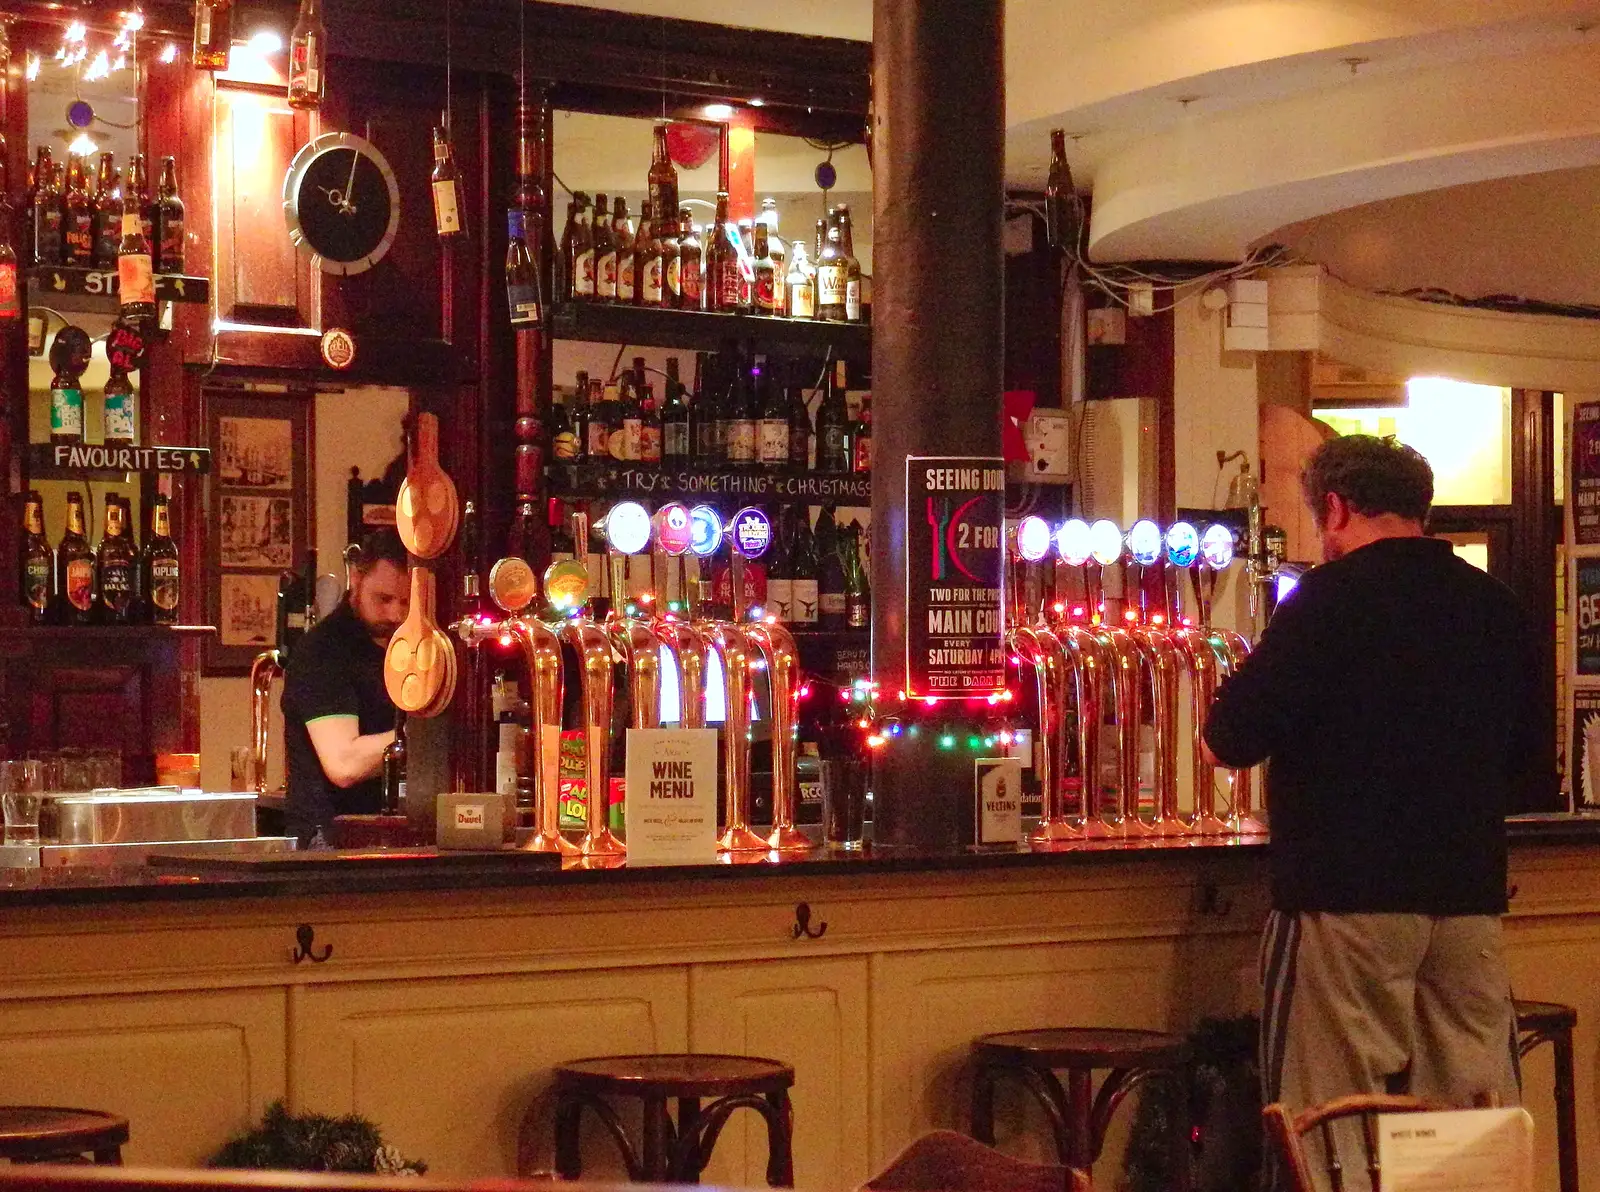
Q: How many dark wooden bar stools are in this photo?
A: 4